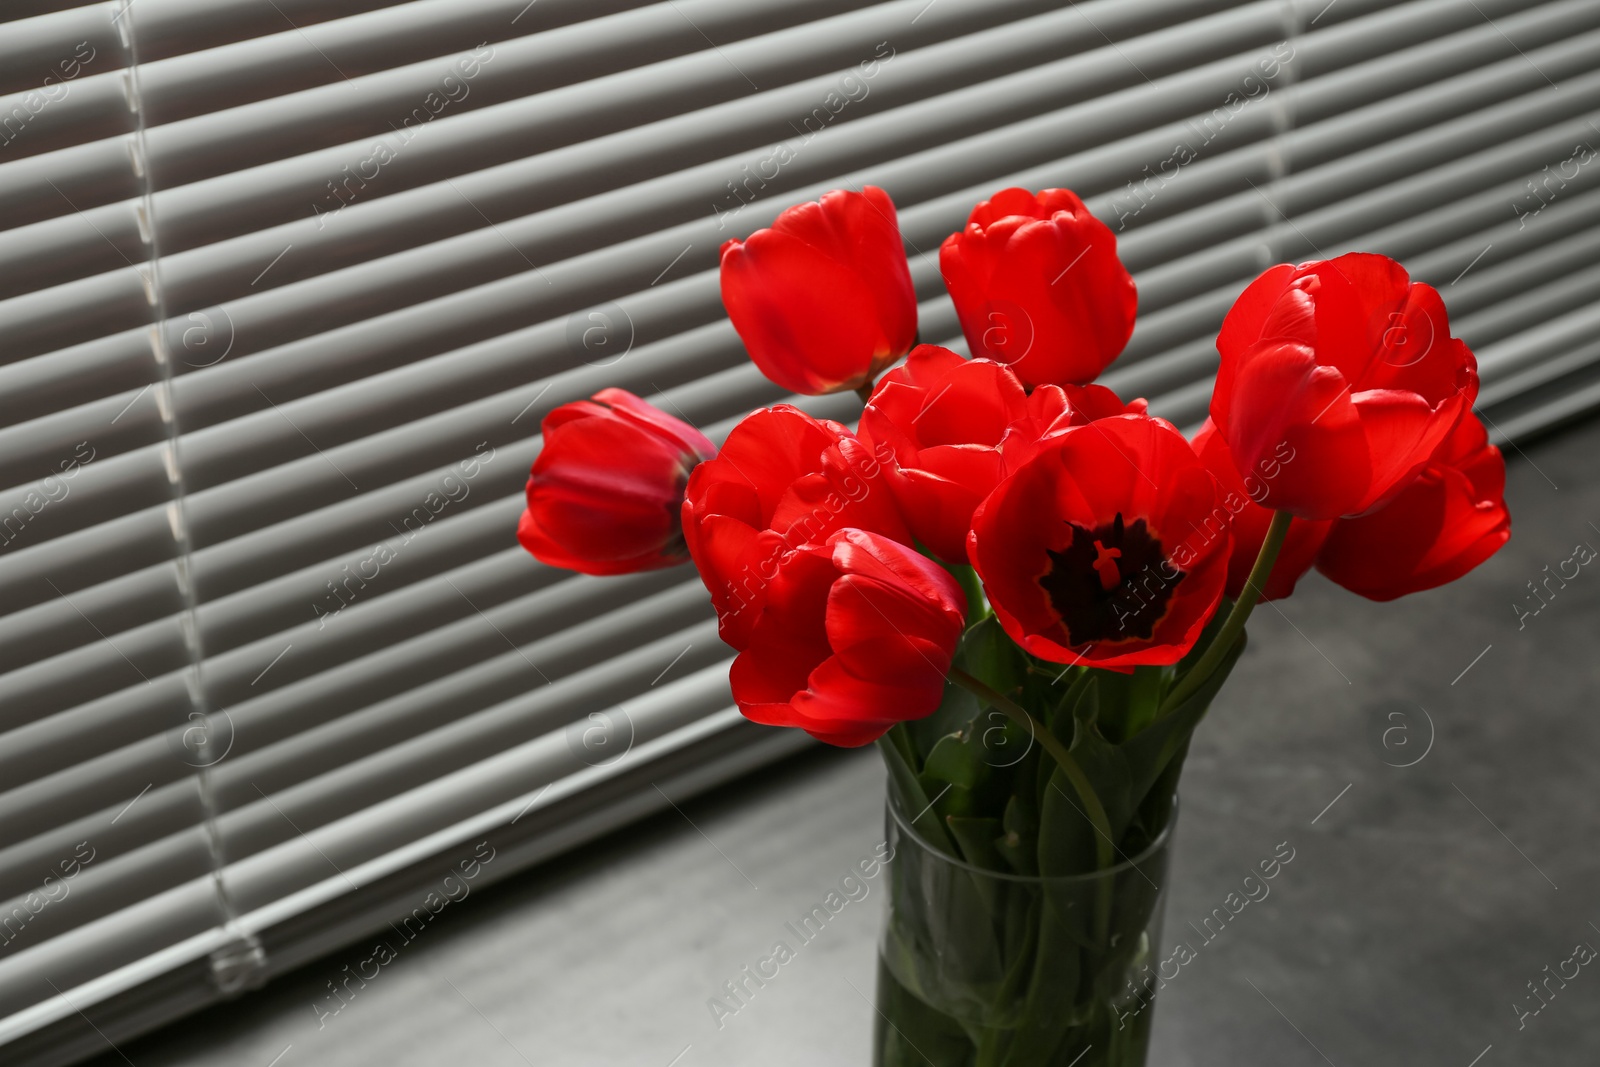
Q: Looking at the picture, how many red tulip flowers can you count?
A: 11